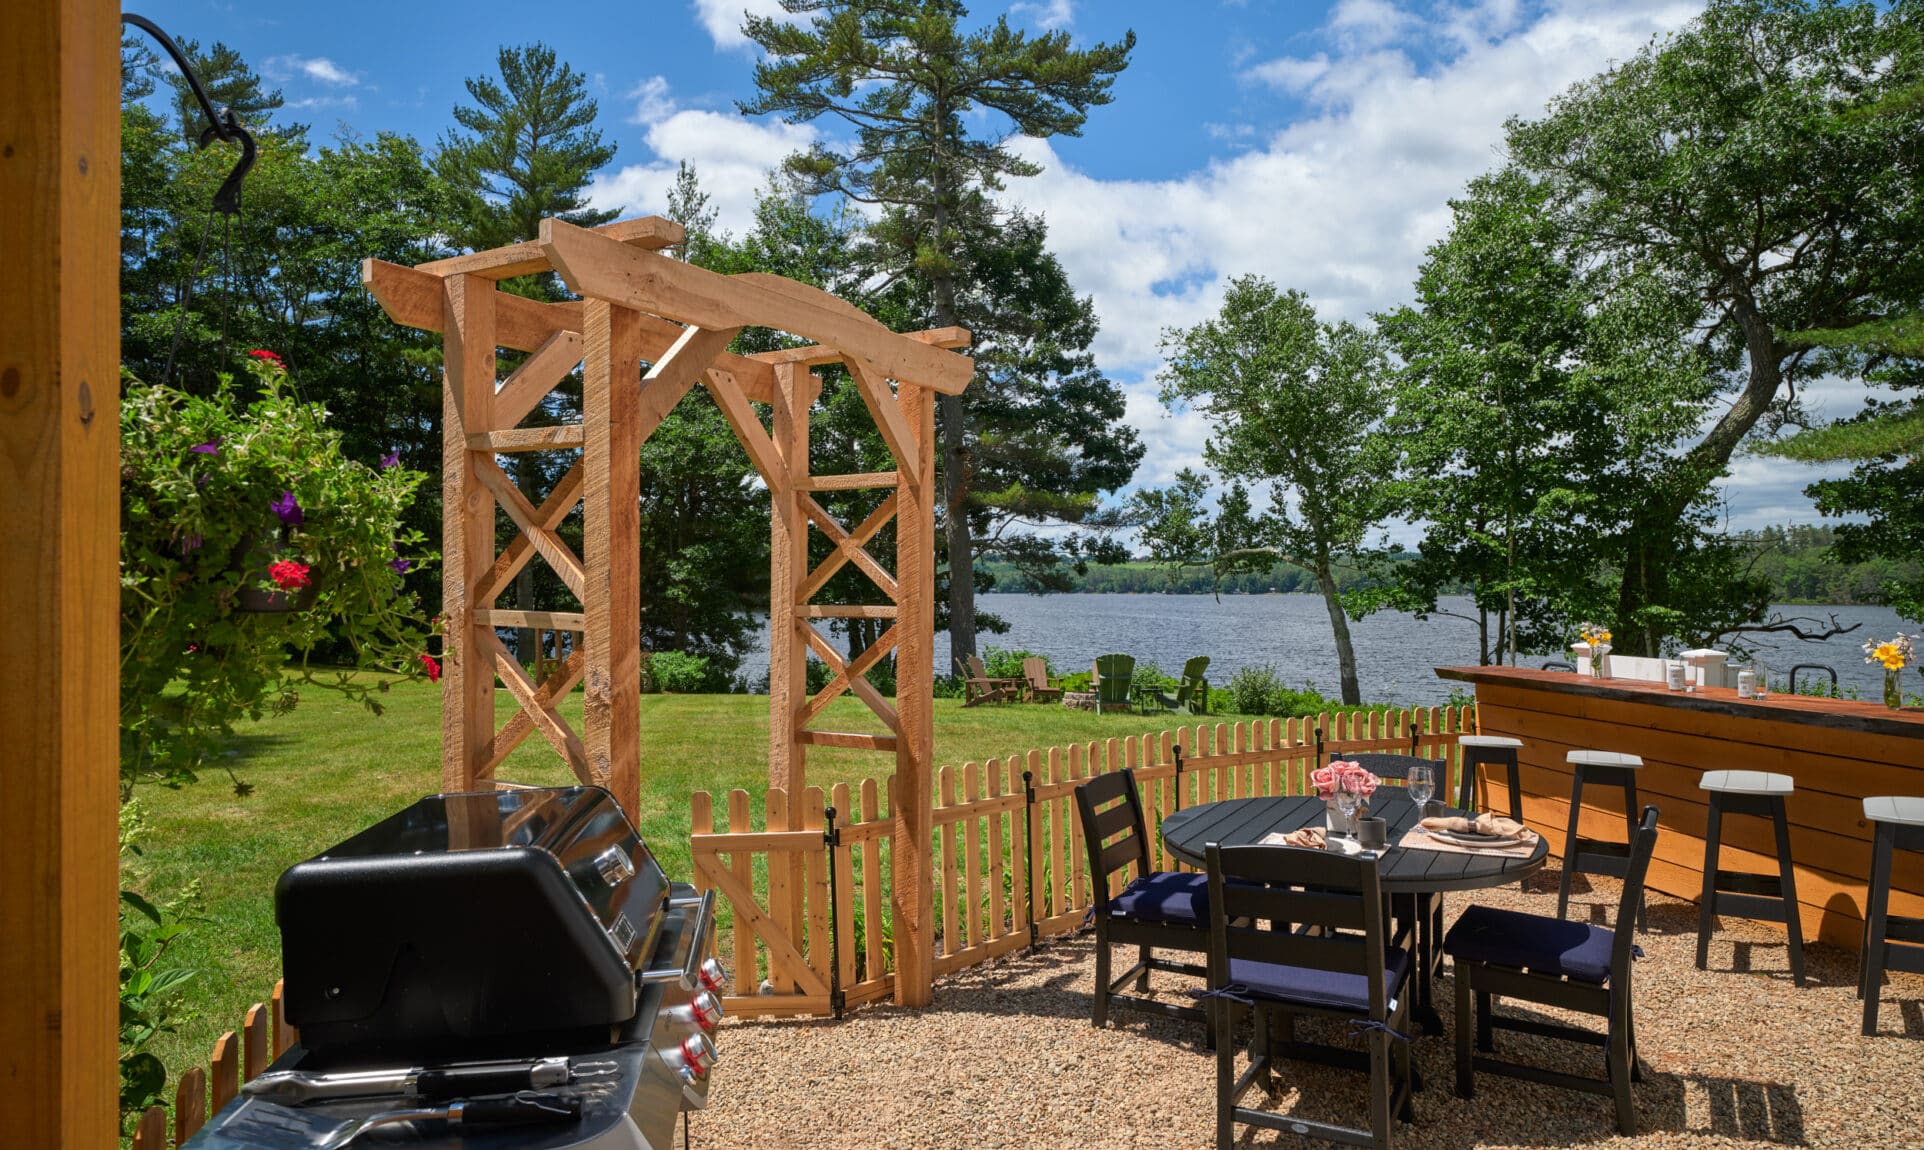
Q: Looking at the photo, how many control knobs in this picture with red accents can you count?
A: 3